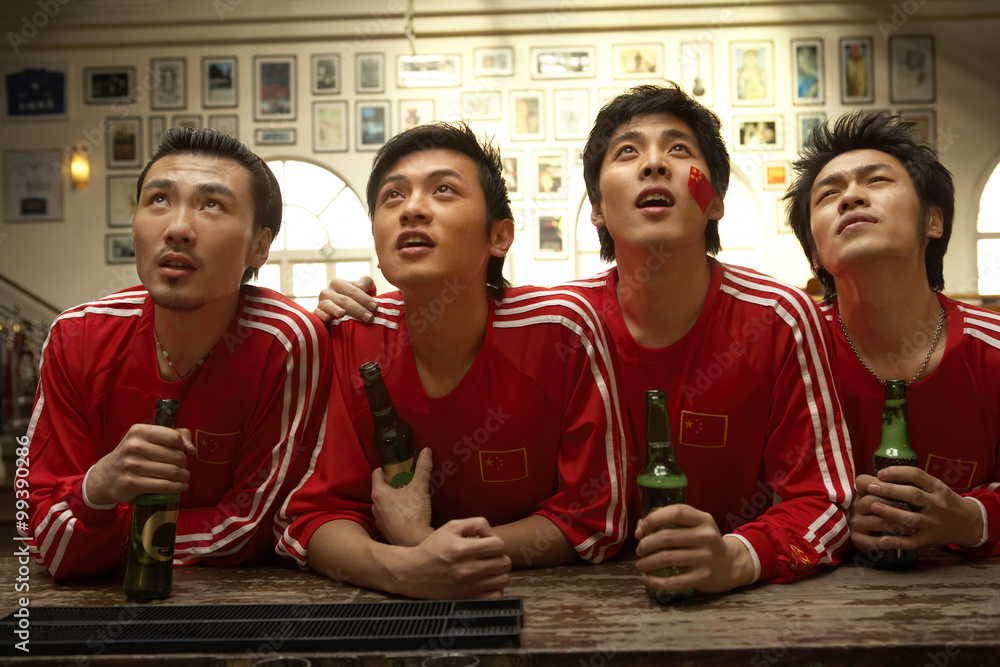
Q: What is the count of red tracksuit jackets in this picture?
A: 4